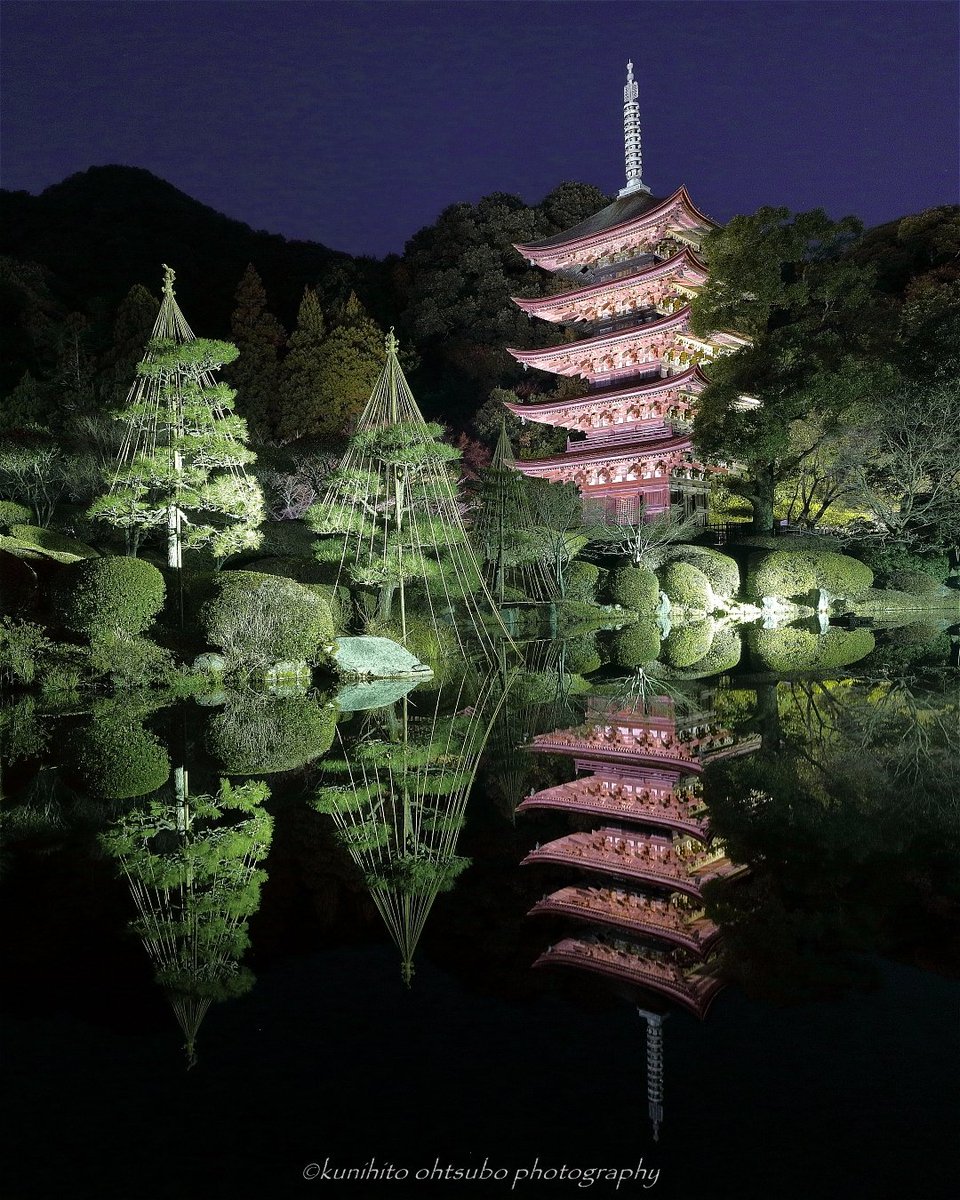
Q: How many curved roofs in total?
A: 5